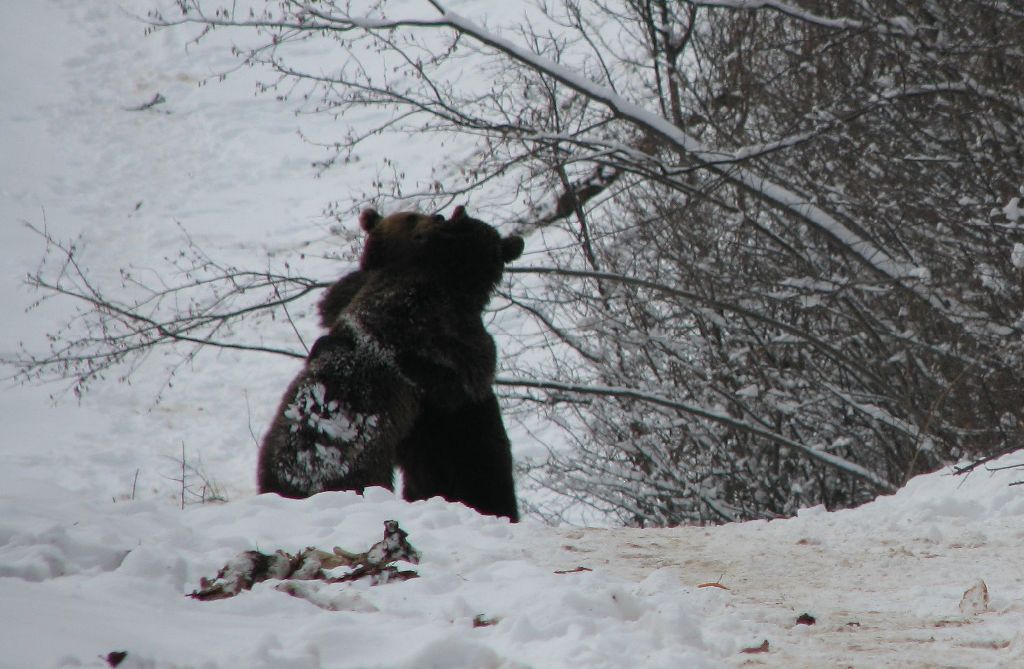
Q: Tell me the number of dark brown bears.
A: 2